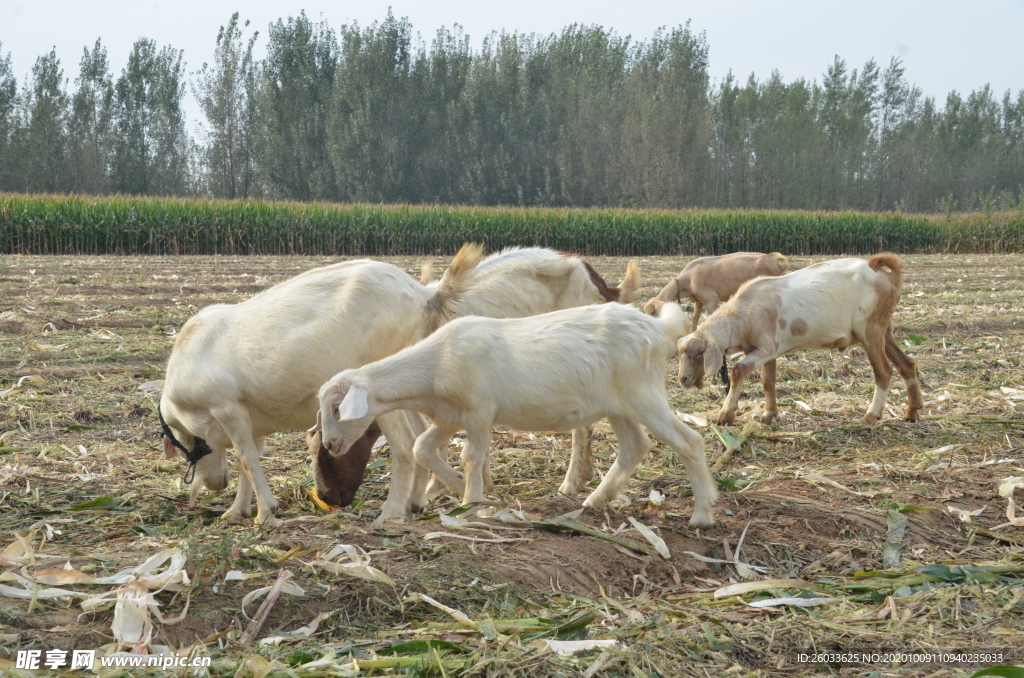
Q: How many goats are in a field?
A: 5